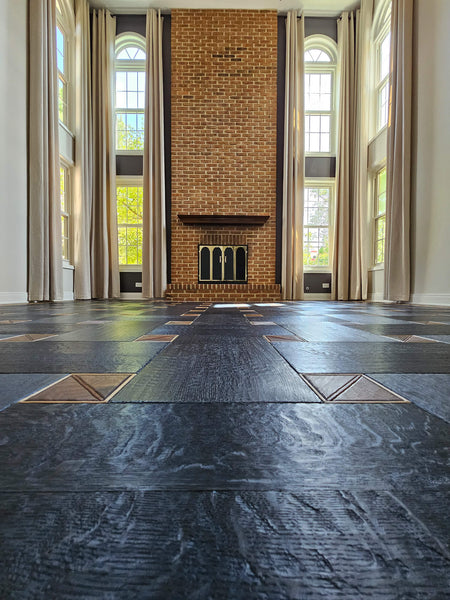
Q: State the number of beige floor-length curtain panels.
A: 8